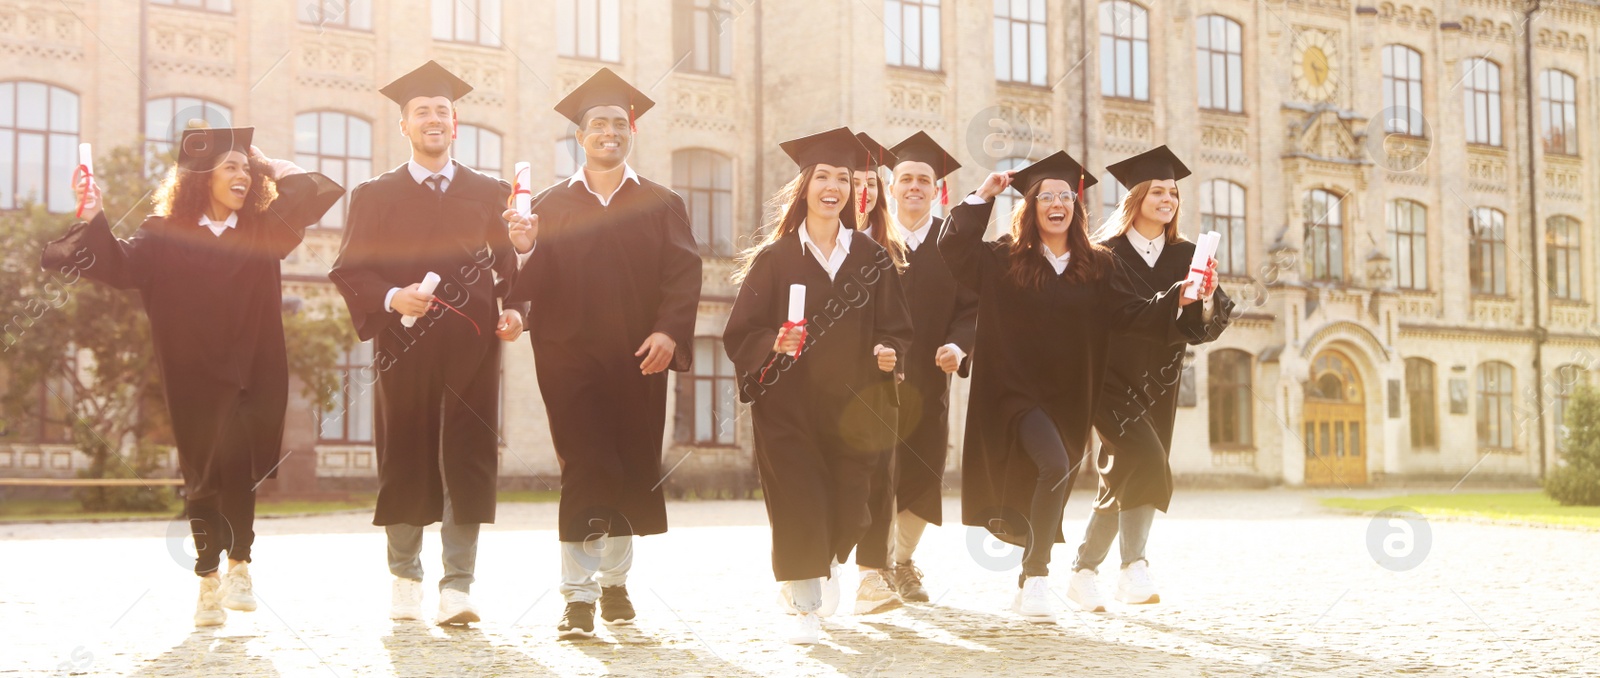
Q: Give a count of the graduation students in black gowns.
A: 8